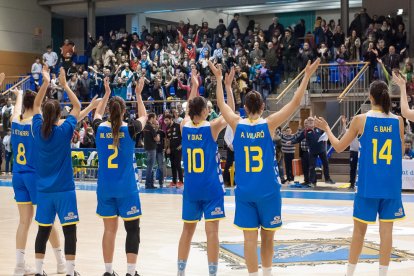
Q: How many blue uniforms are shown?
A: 6